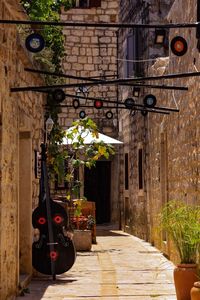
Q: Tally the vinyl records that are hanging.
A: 10